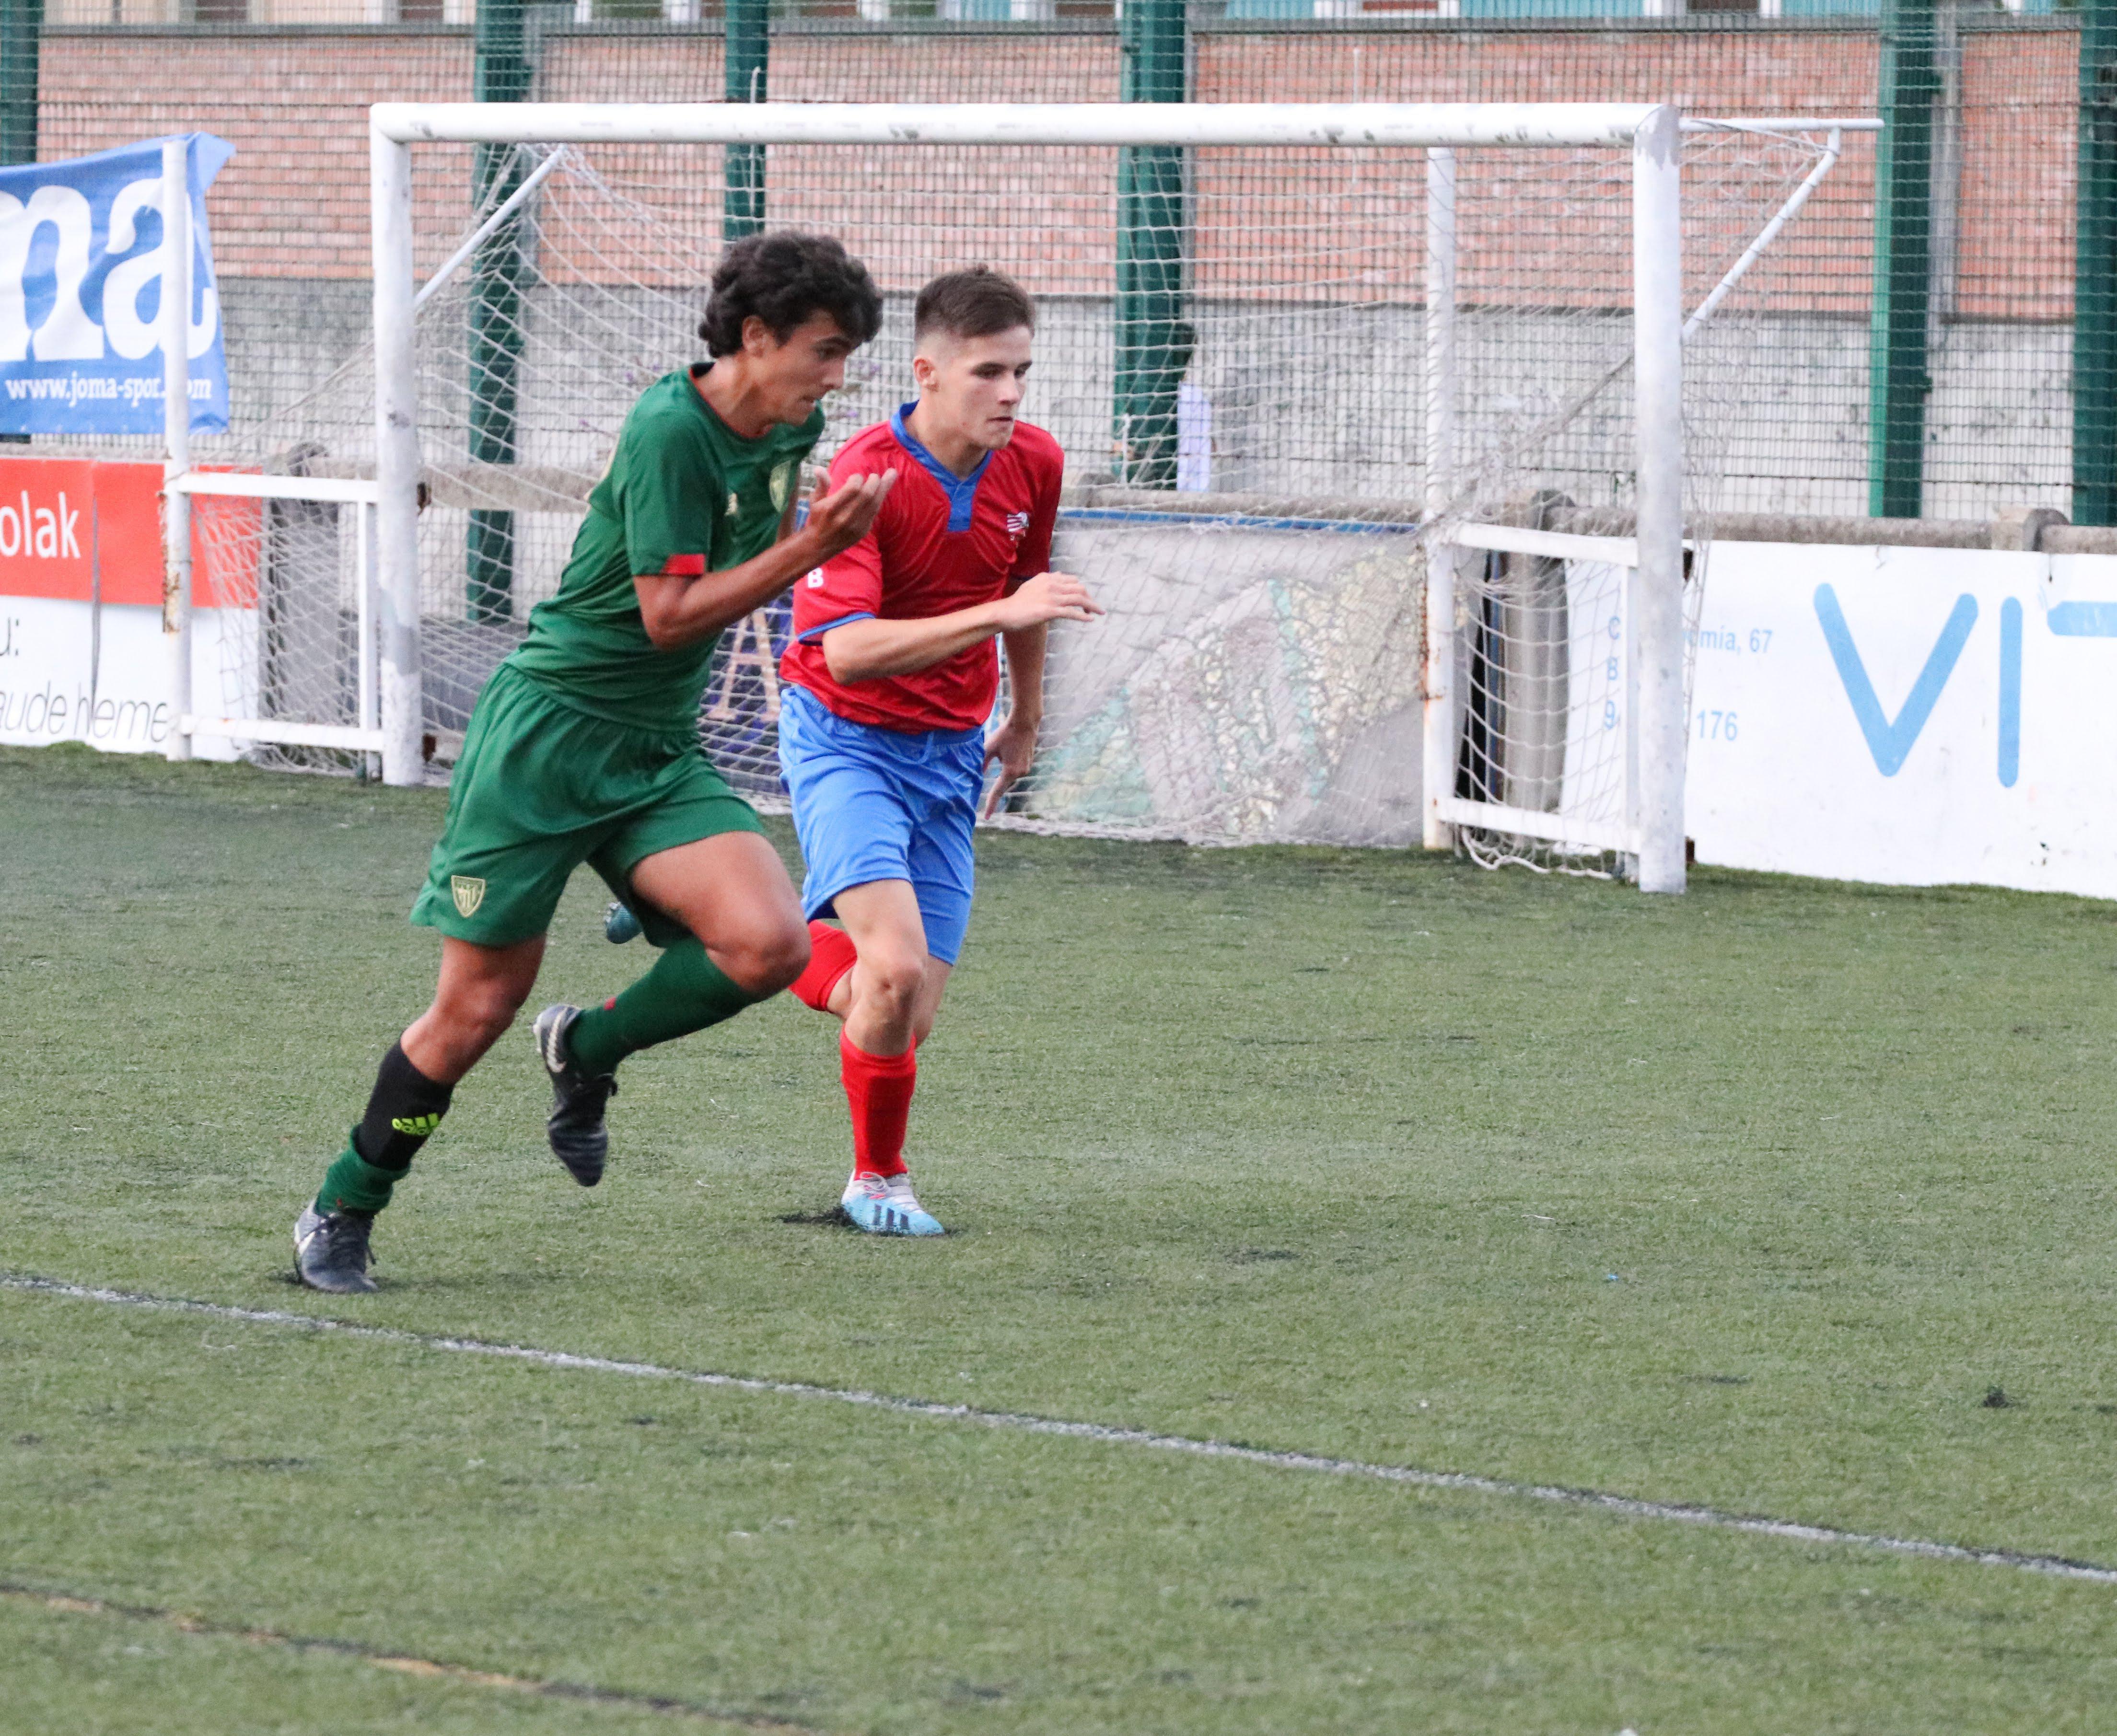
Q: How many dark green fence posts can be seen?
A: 6